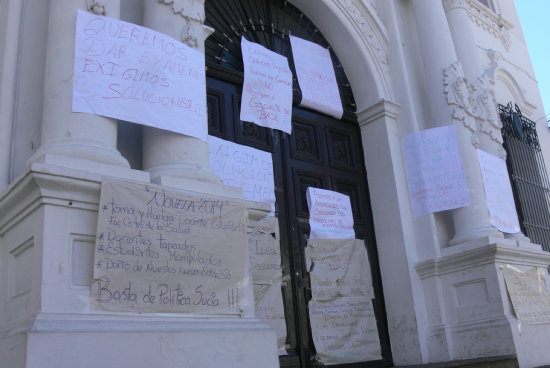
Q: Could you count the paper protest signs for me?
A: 13